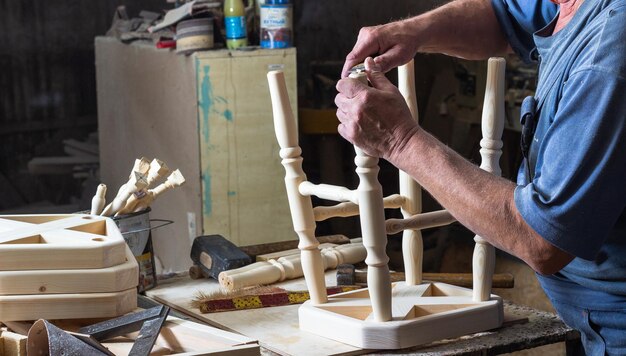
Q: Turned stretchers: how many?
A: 3